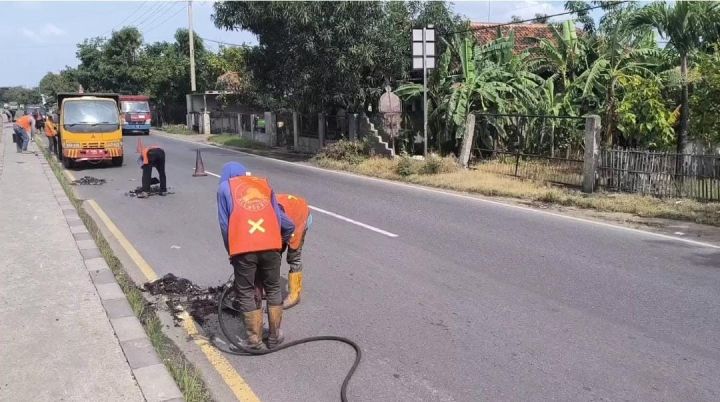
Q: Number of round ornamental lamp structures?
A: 1